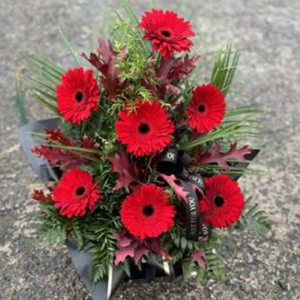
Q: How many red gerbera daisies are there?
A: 7